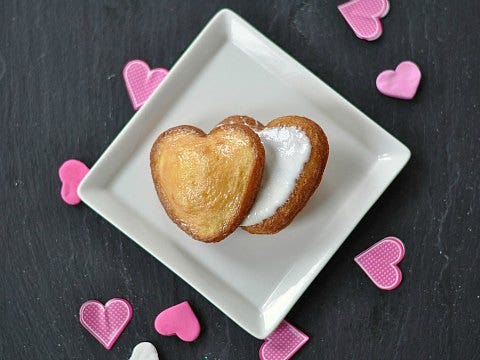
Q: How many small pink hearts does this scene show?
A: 8